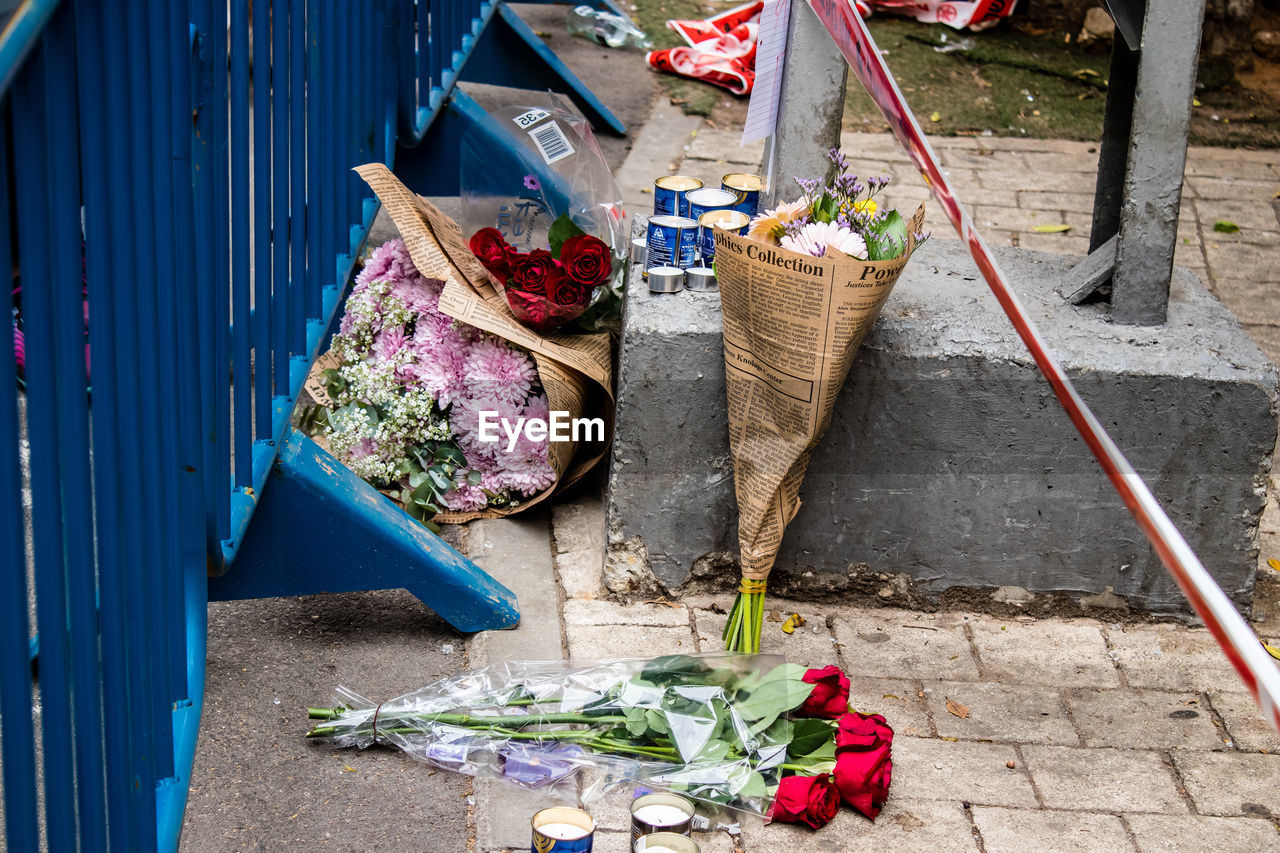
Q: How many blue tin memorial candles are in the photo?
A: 6